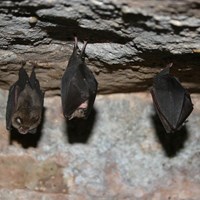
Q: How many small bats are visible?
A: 3